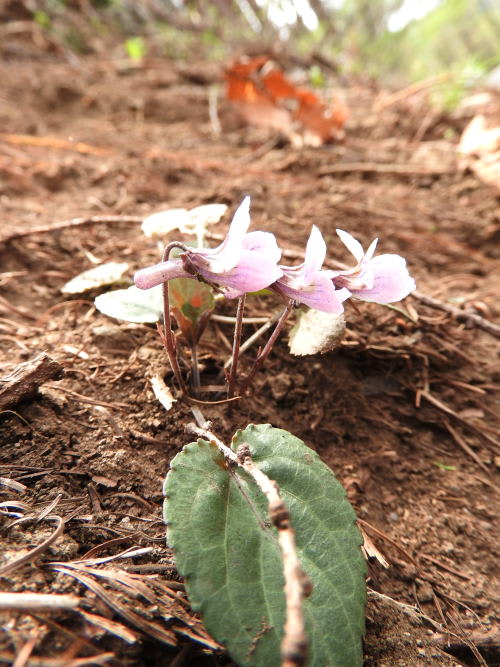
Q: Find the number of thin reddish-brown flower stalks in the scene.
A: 3